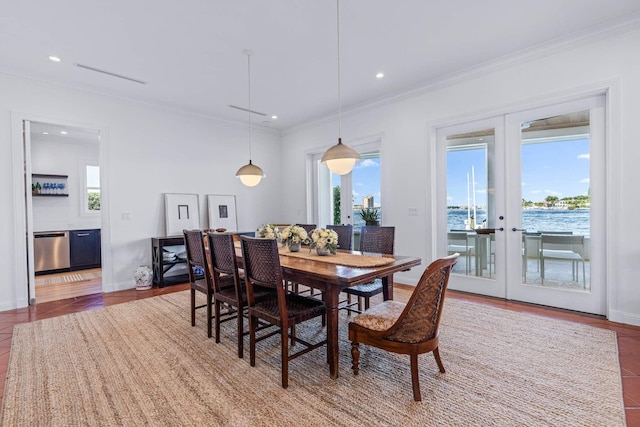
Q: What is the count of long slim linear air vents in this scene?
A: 2